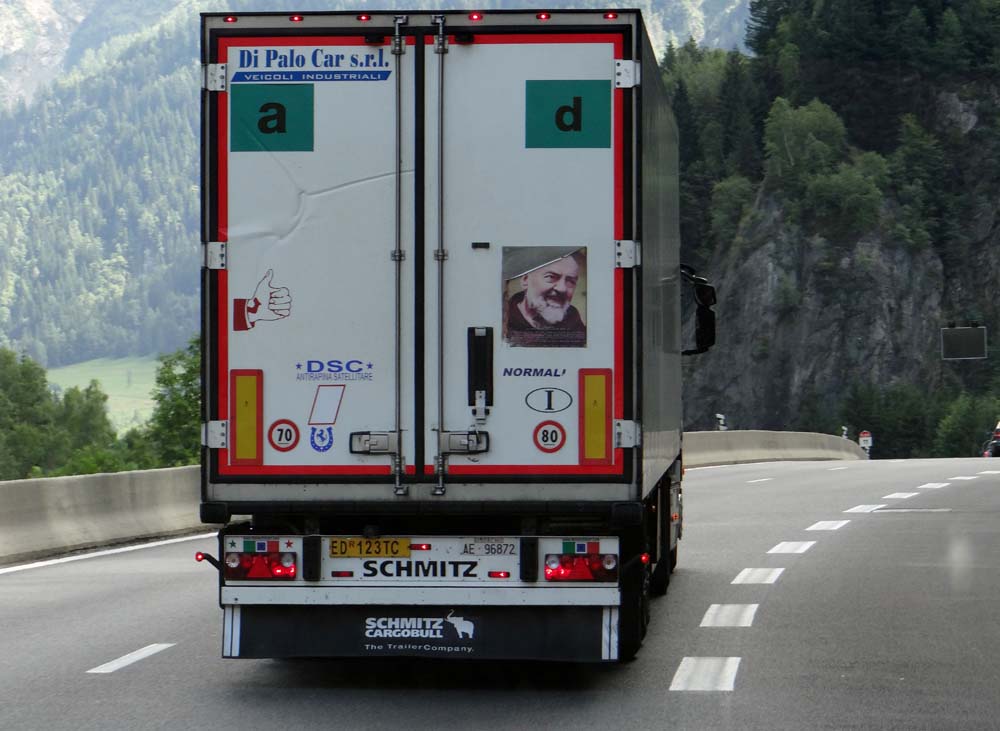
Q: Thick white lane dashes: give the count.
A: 10